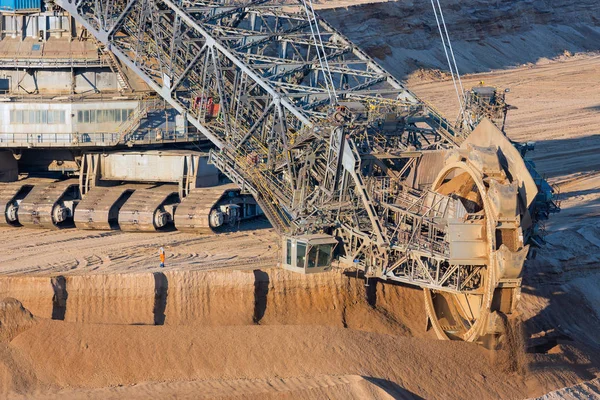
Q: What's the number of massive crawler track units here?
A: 5